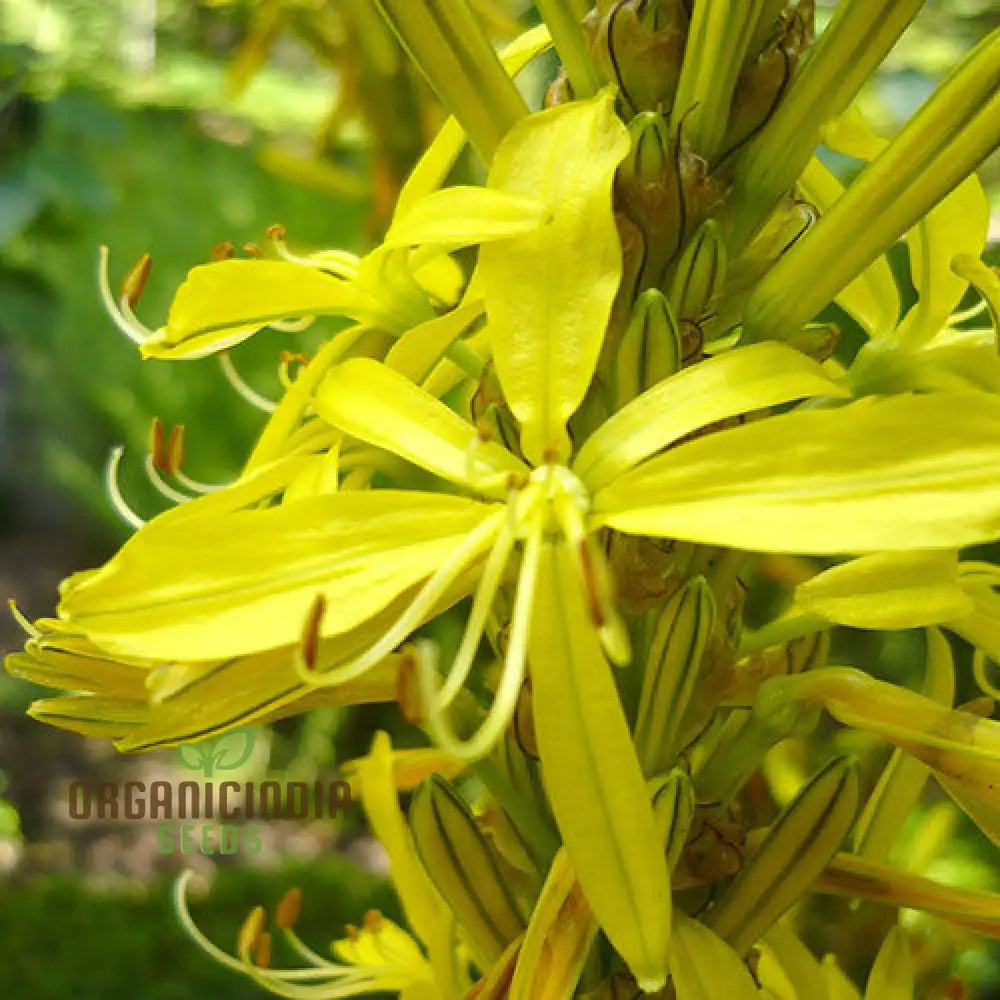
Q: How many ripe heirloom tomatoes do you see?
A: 0